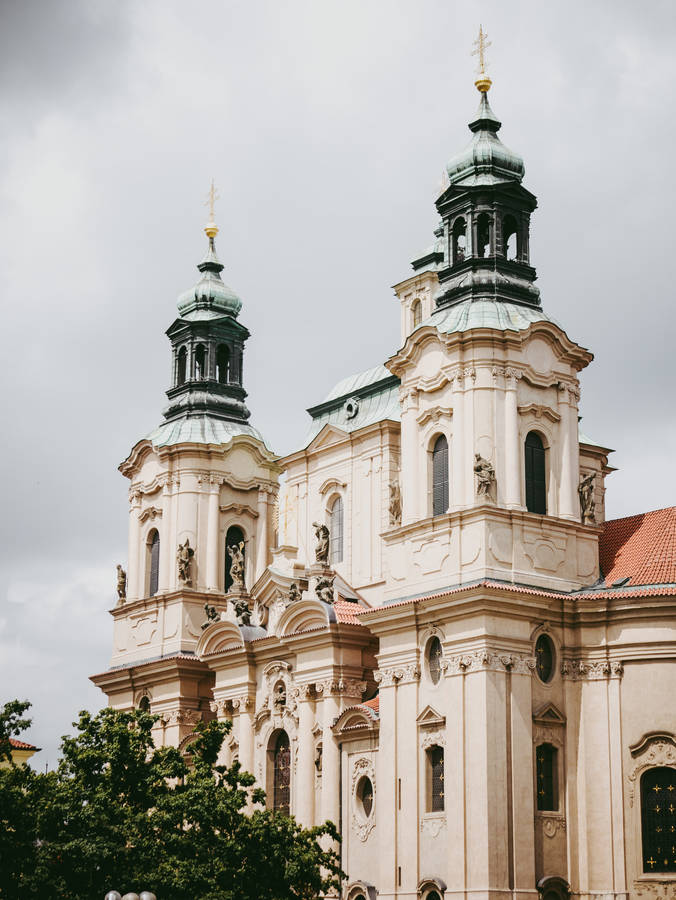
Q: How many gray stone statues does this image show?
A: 11